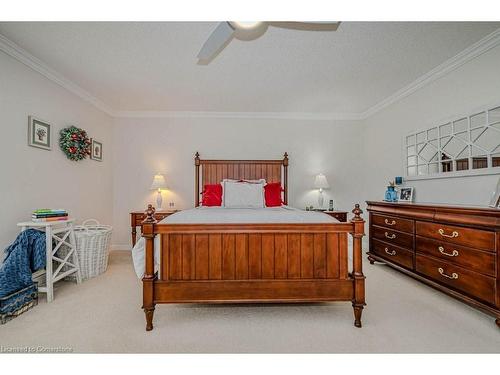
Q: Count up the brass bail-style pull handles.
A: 6